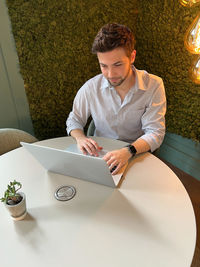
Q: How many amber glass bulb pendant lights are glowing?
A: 3